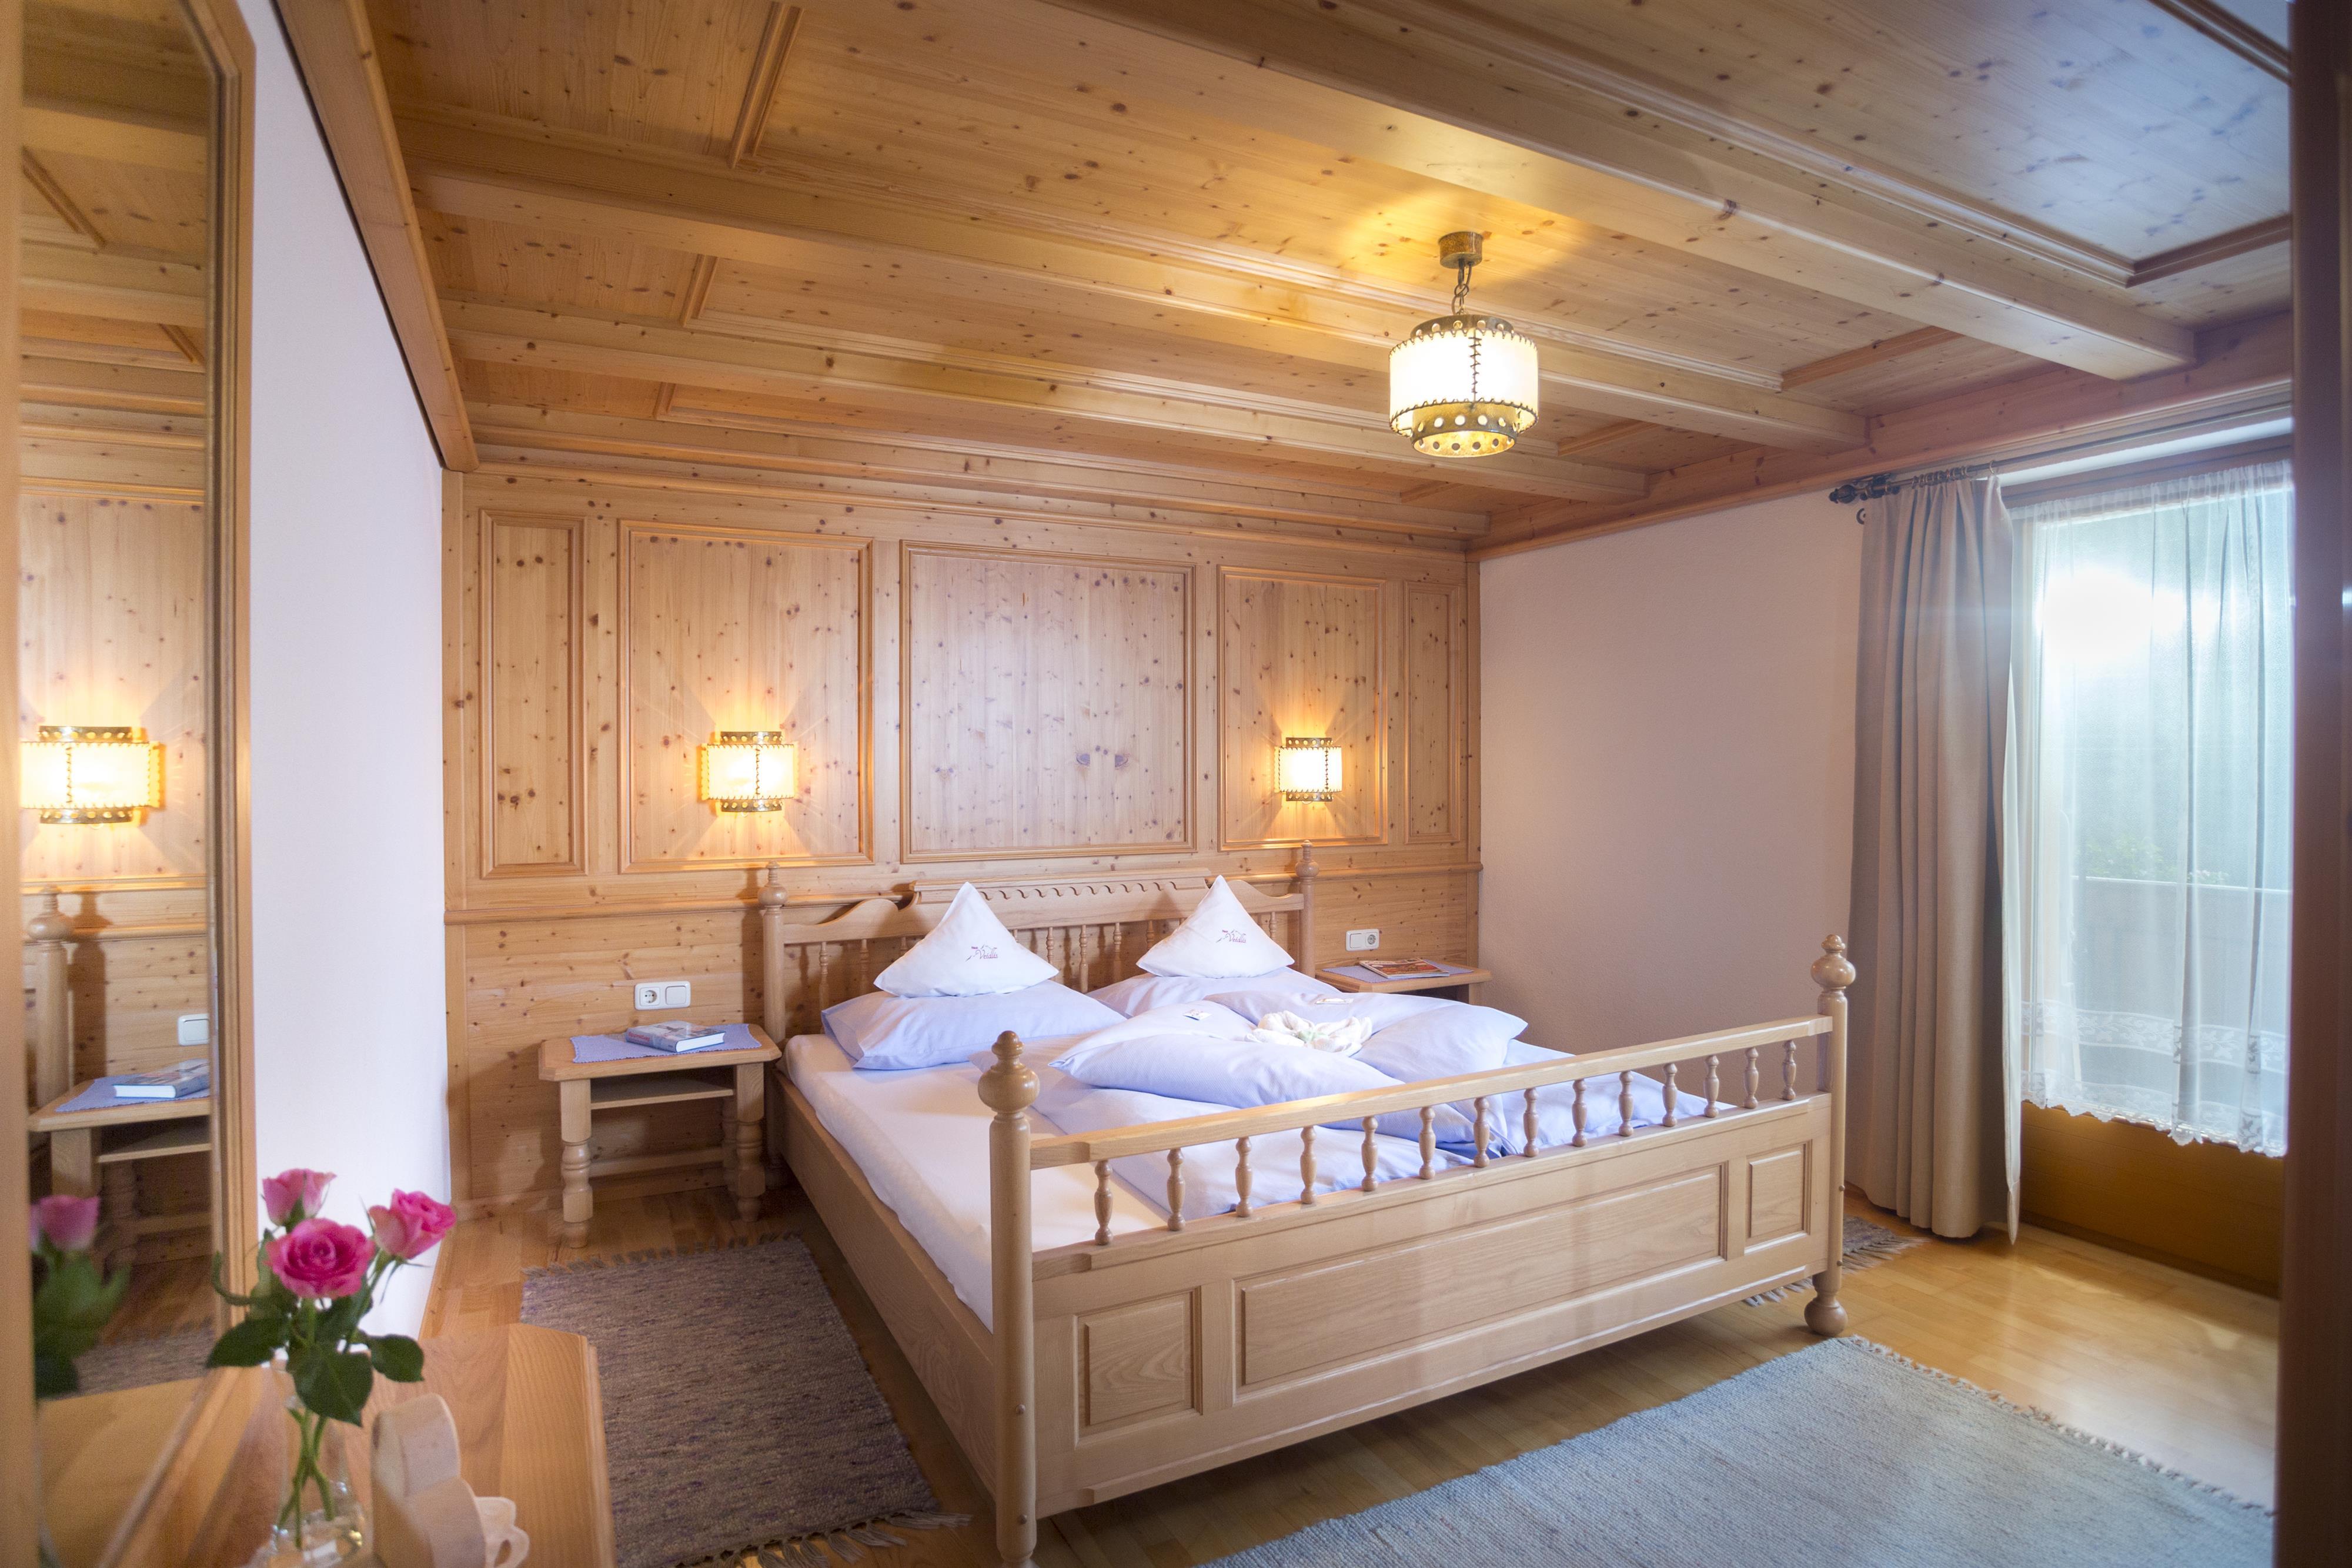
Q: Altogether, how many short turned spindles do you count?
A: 14